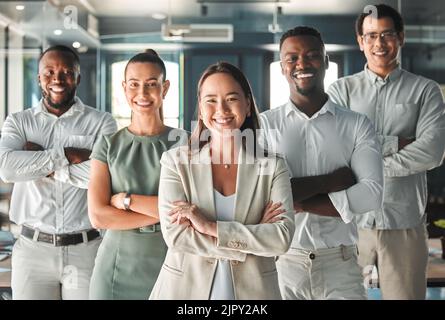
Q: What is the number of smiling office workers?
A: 5